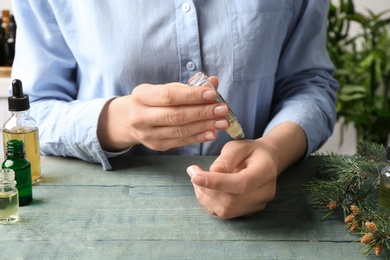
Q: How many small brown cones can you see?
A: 7